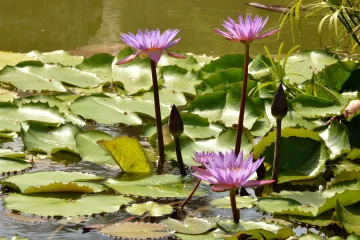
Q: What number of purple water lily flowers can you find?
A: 4